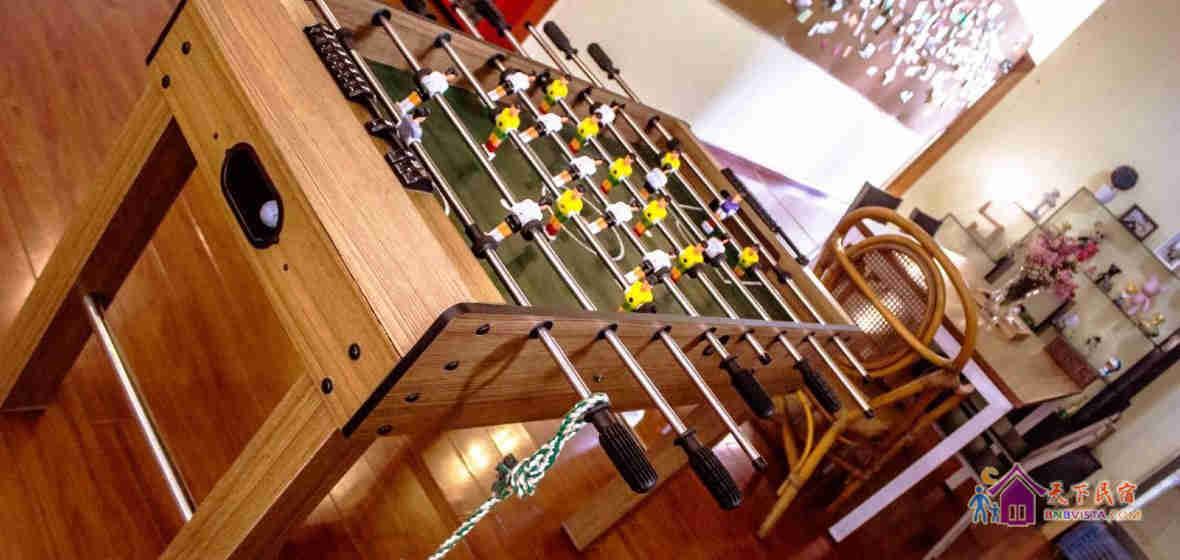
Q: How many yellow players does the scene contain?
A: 10